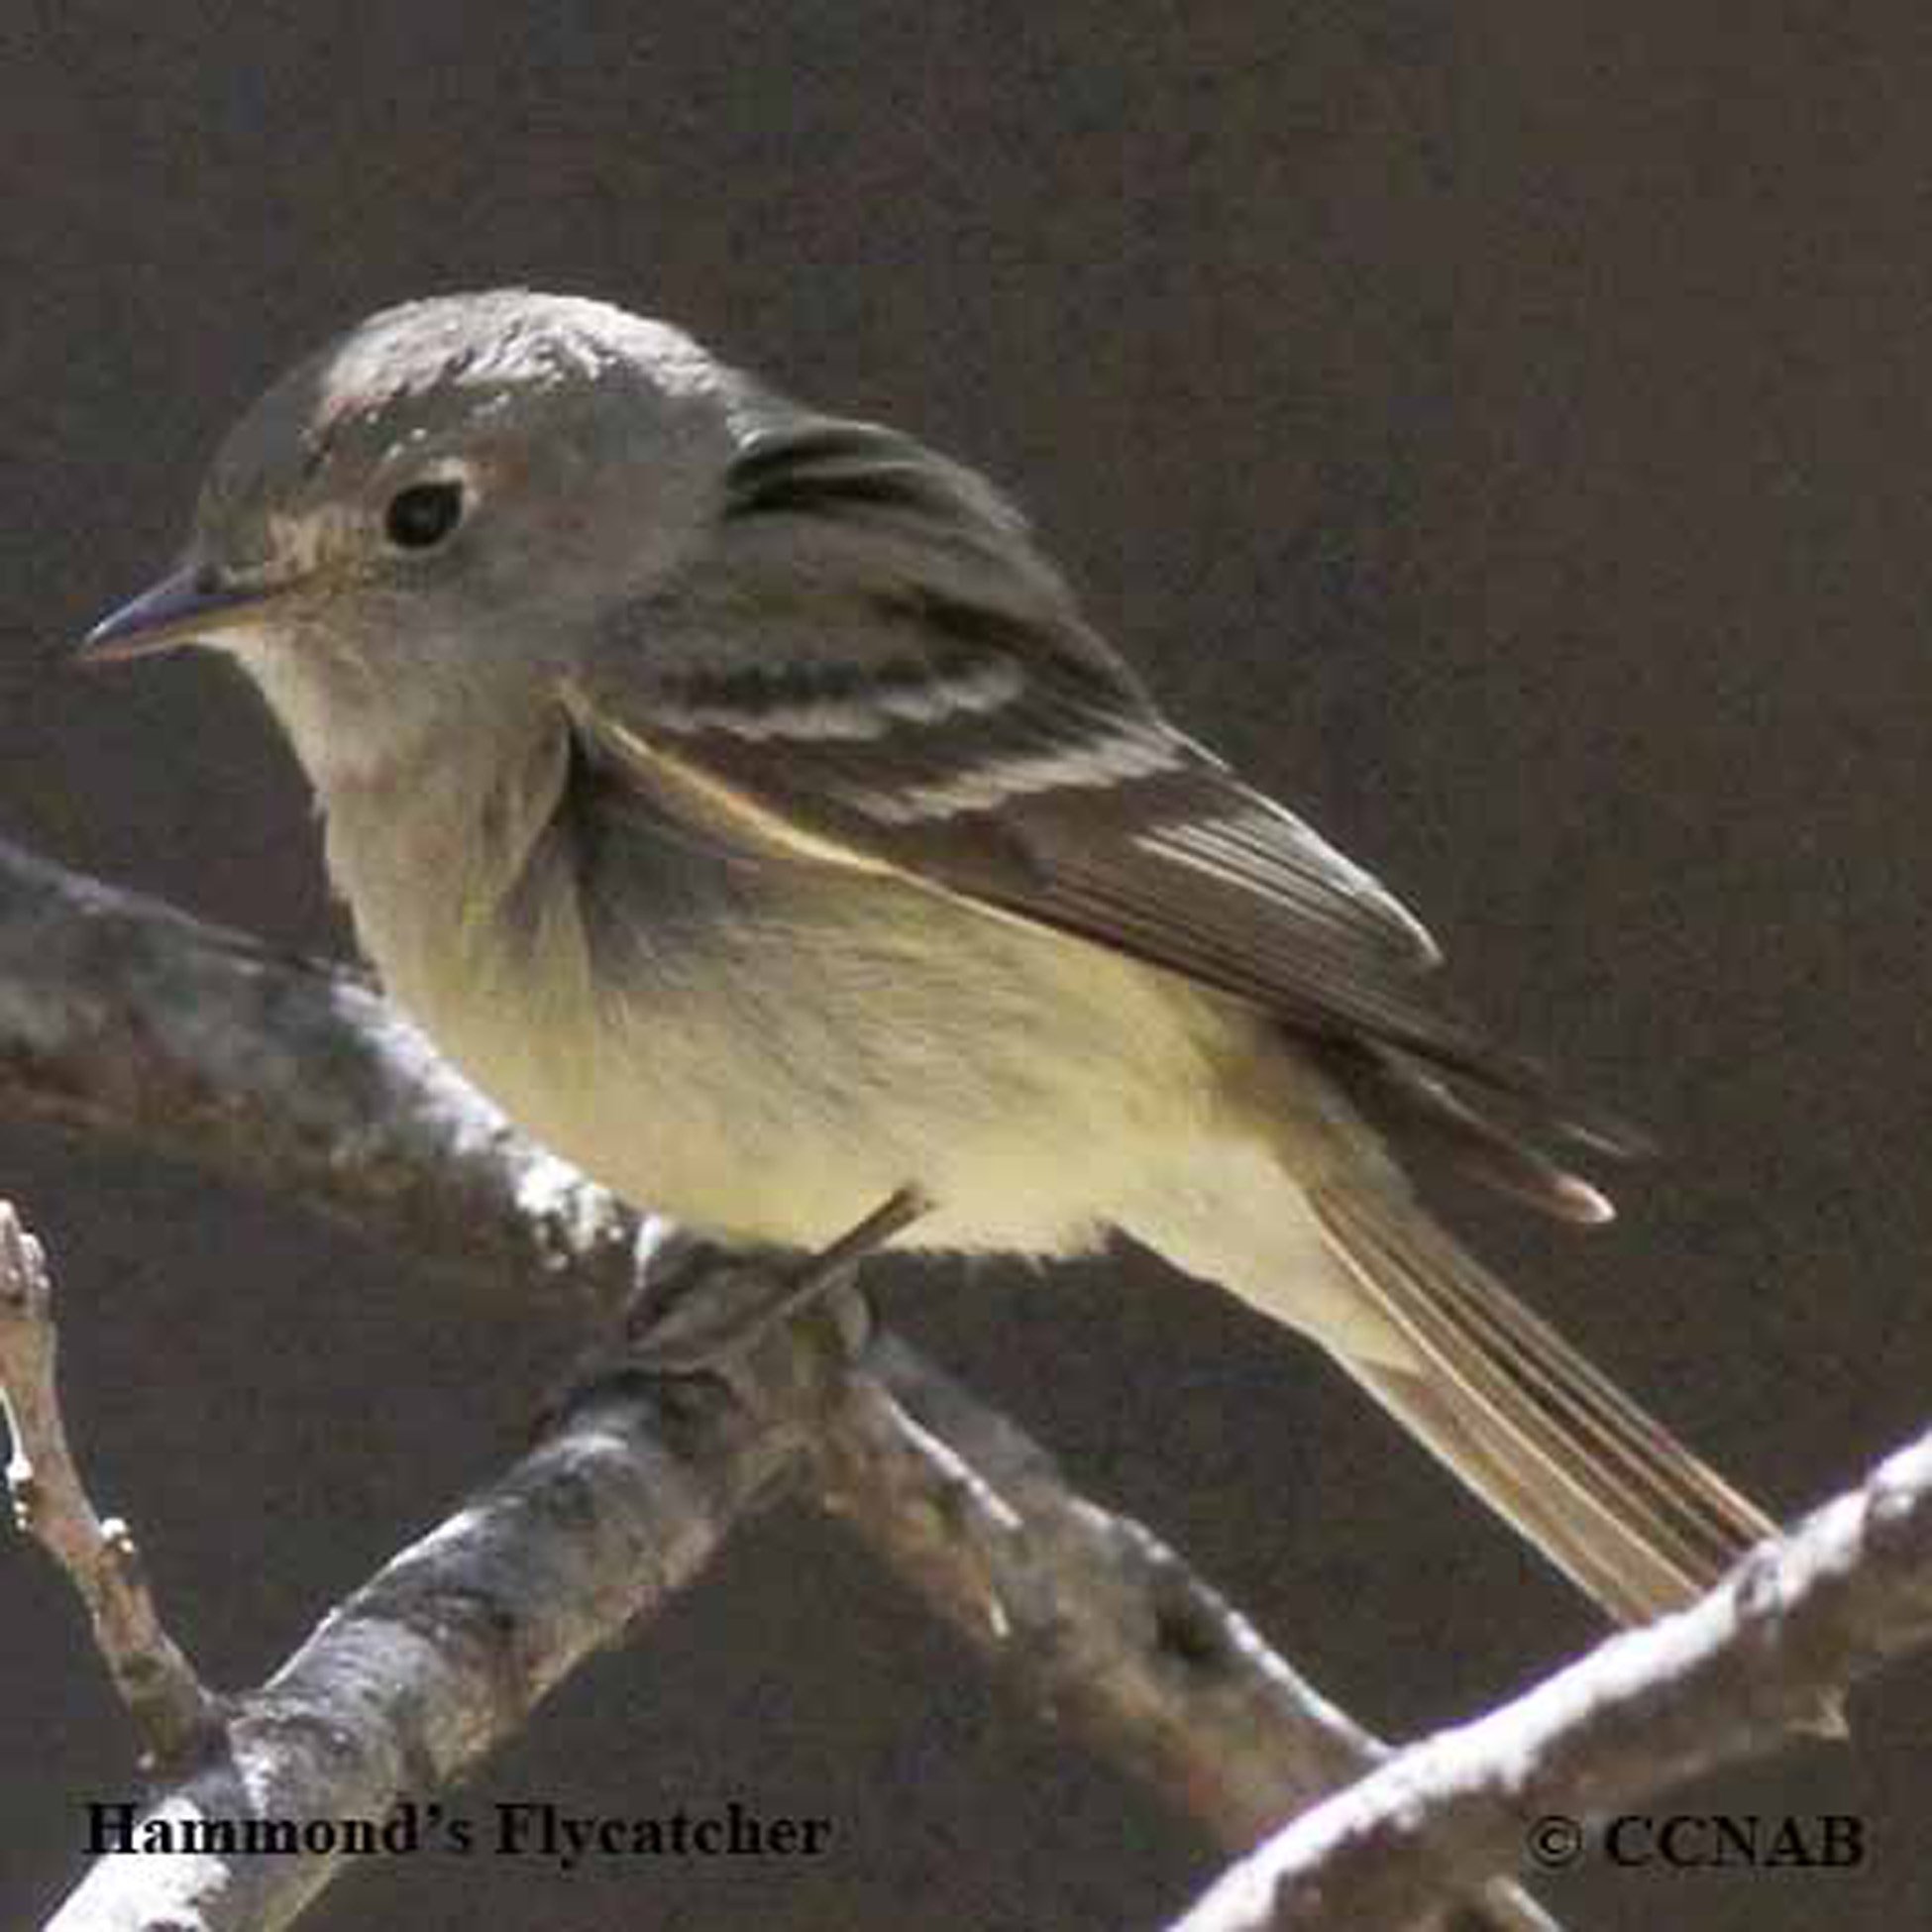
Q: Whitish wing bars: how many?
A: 2